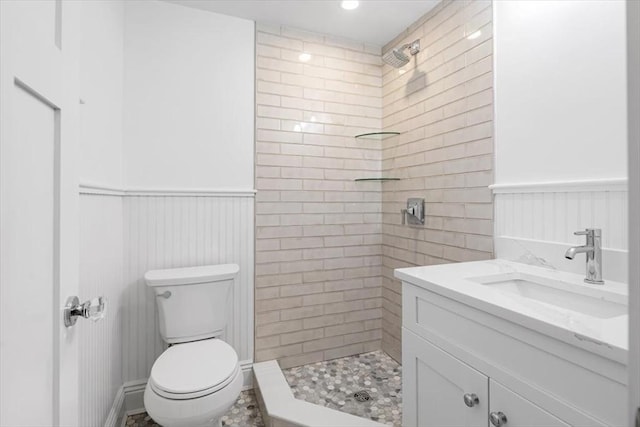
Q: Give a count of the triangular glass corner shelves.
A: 2